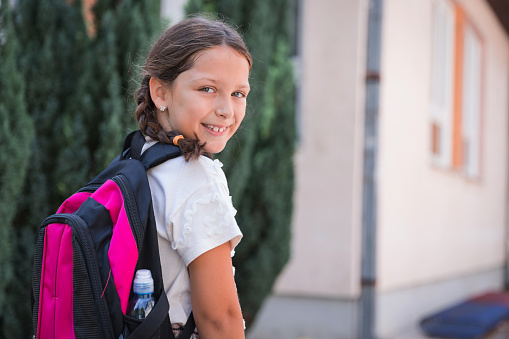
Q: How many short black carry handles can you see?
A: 1